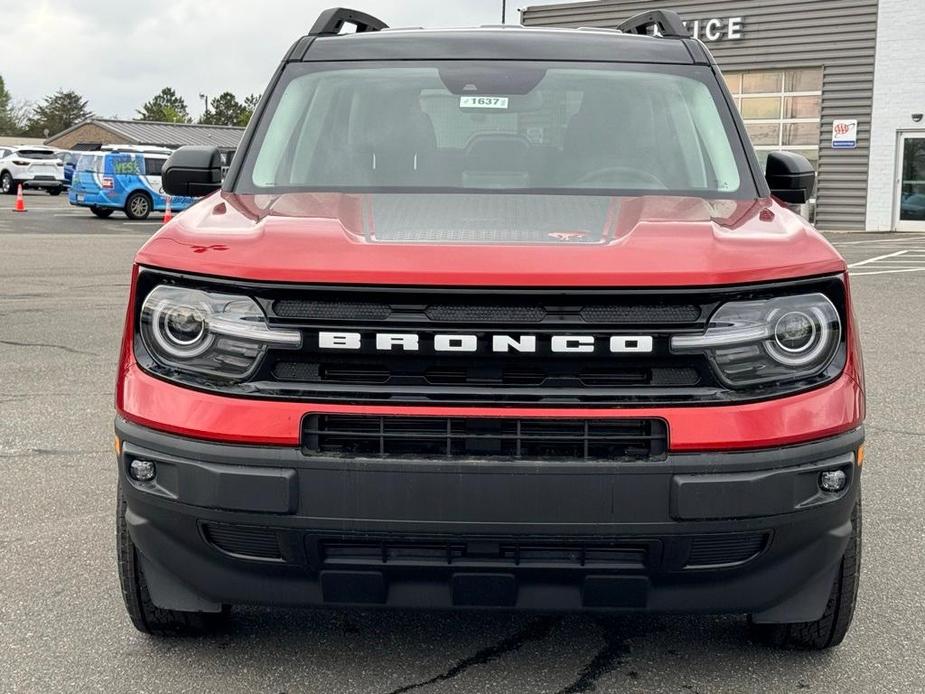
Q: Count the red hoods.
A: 1